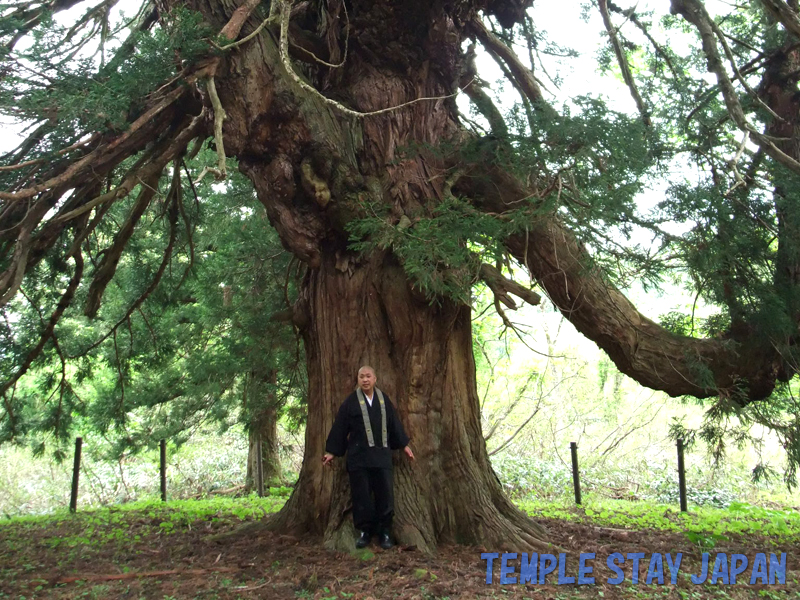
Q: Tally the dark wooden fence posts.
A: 5